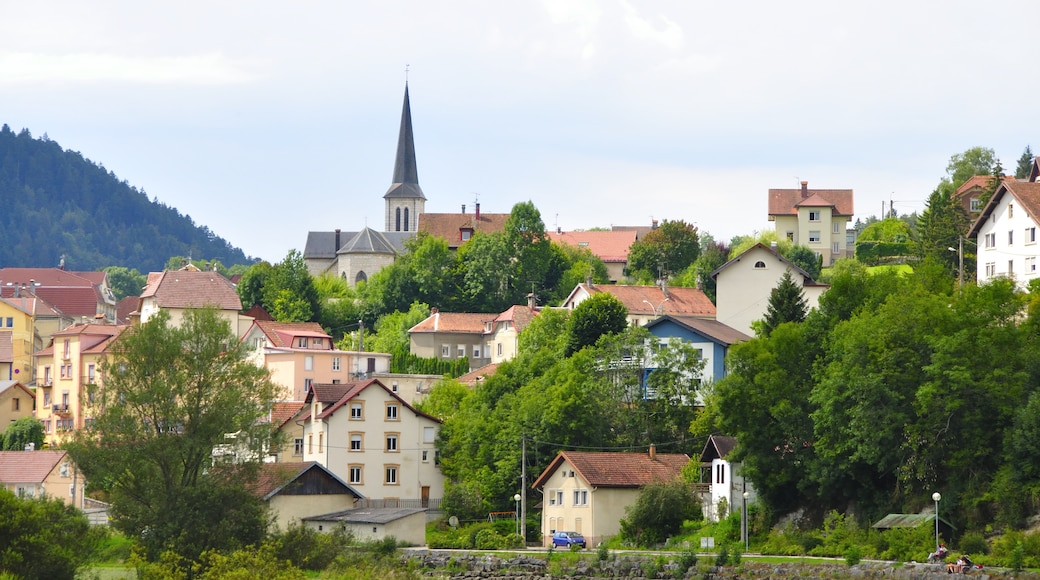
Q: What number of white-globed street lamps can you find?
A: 3